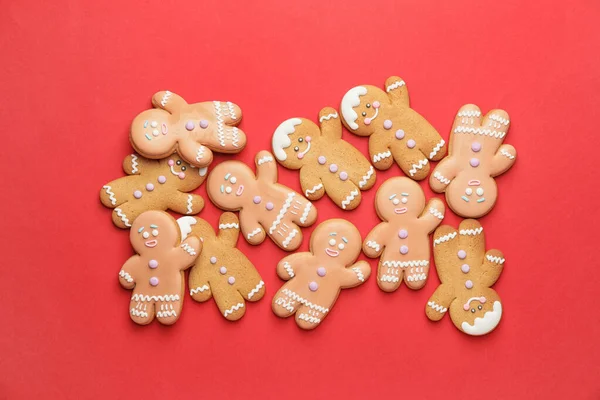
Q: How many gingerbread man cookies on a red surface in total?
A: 11